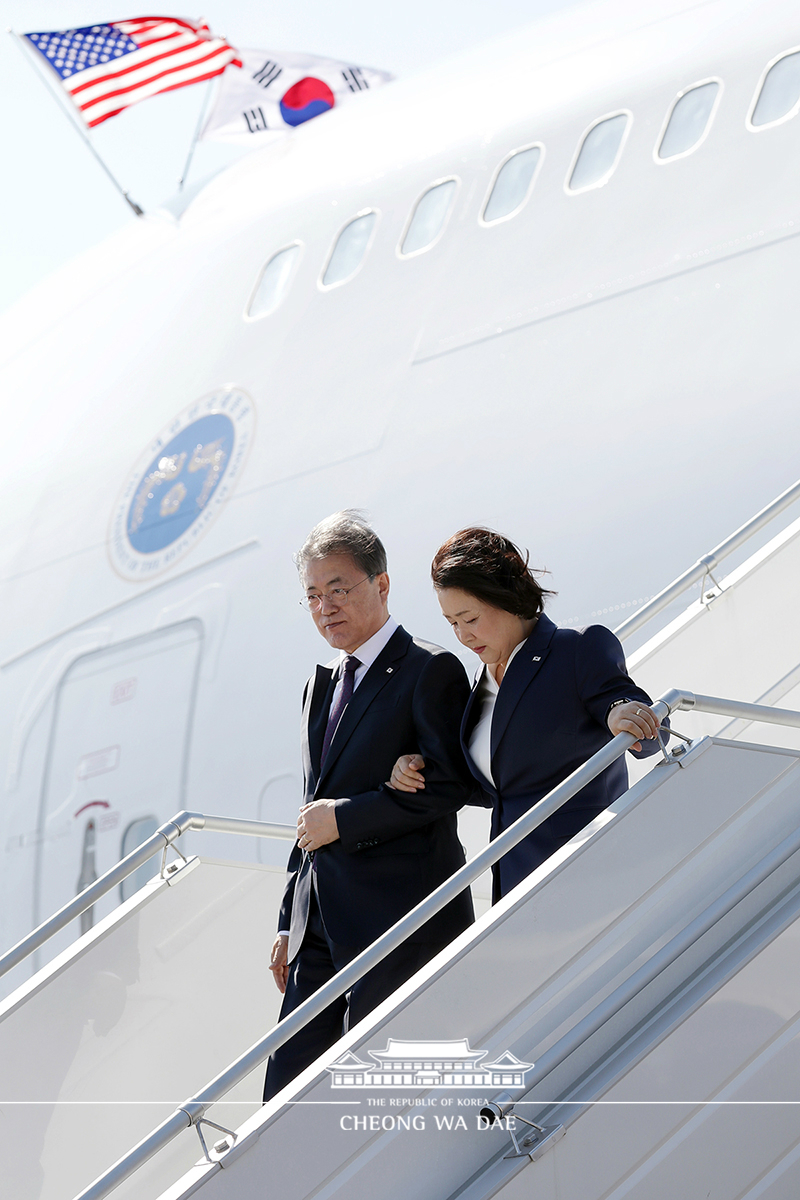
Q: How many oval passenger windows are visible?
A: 7